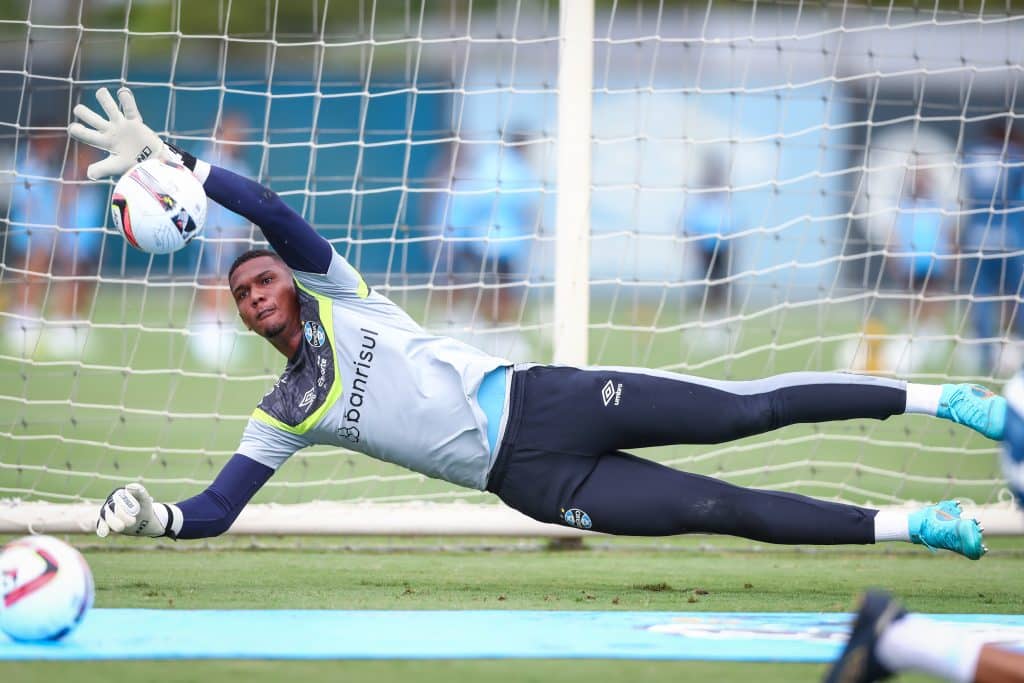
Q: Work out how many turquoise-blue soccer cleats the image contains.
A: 2